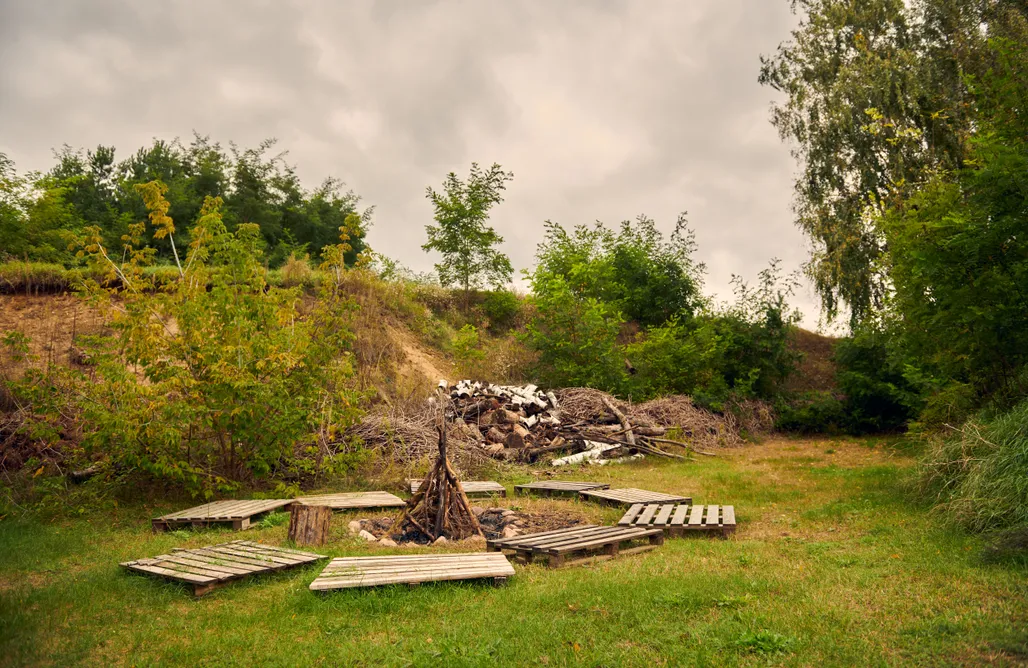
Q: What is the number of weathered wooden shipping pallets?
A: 9